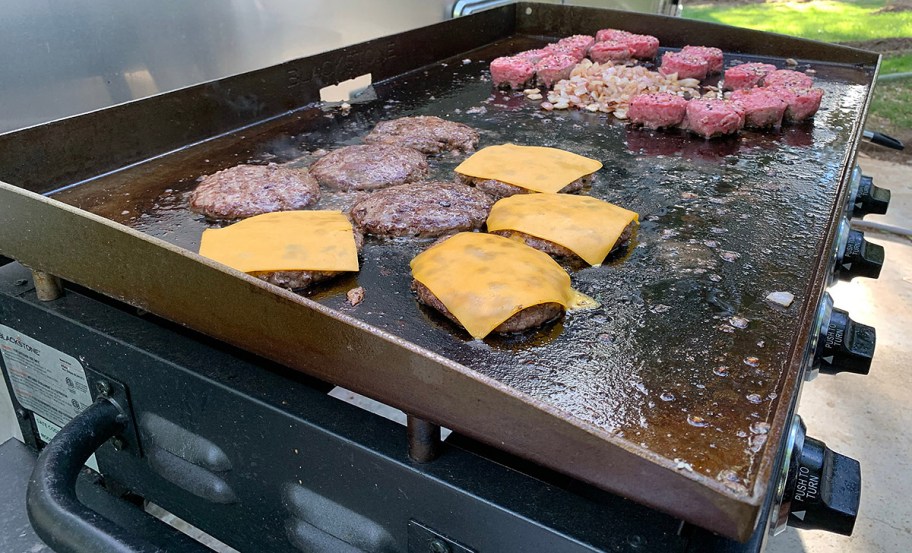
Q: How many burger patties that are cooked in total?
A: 8